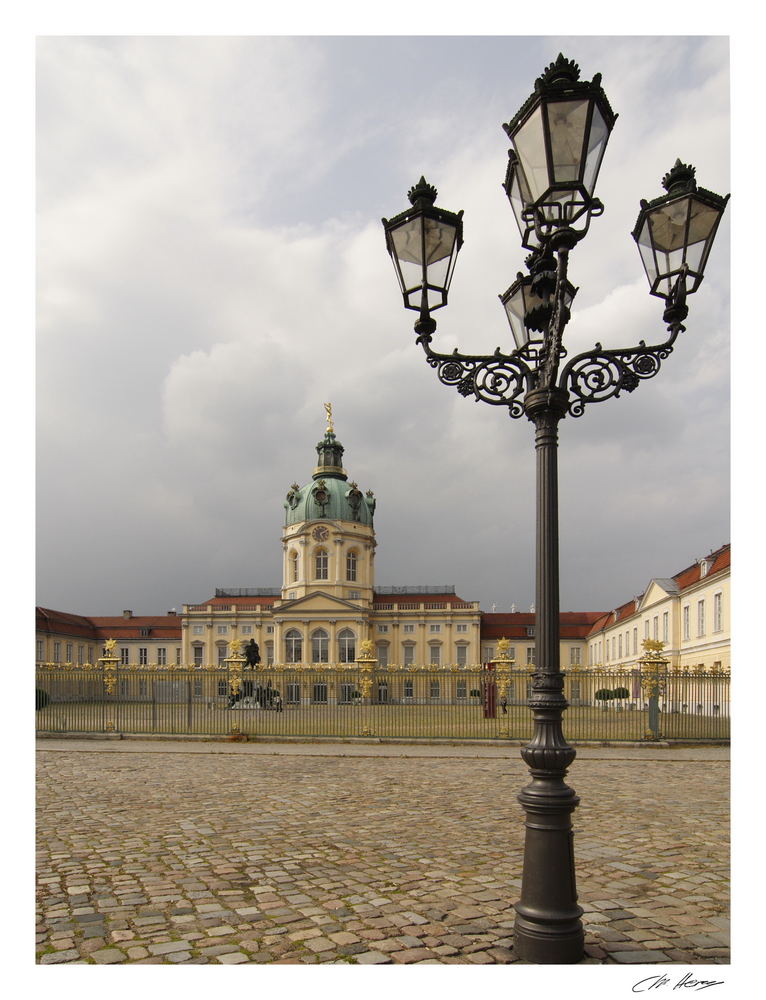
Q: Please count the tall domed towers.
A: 1